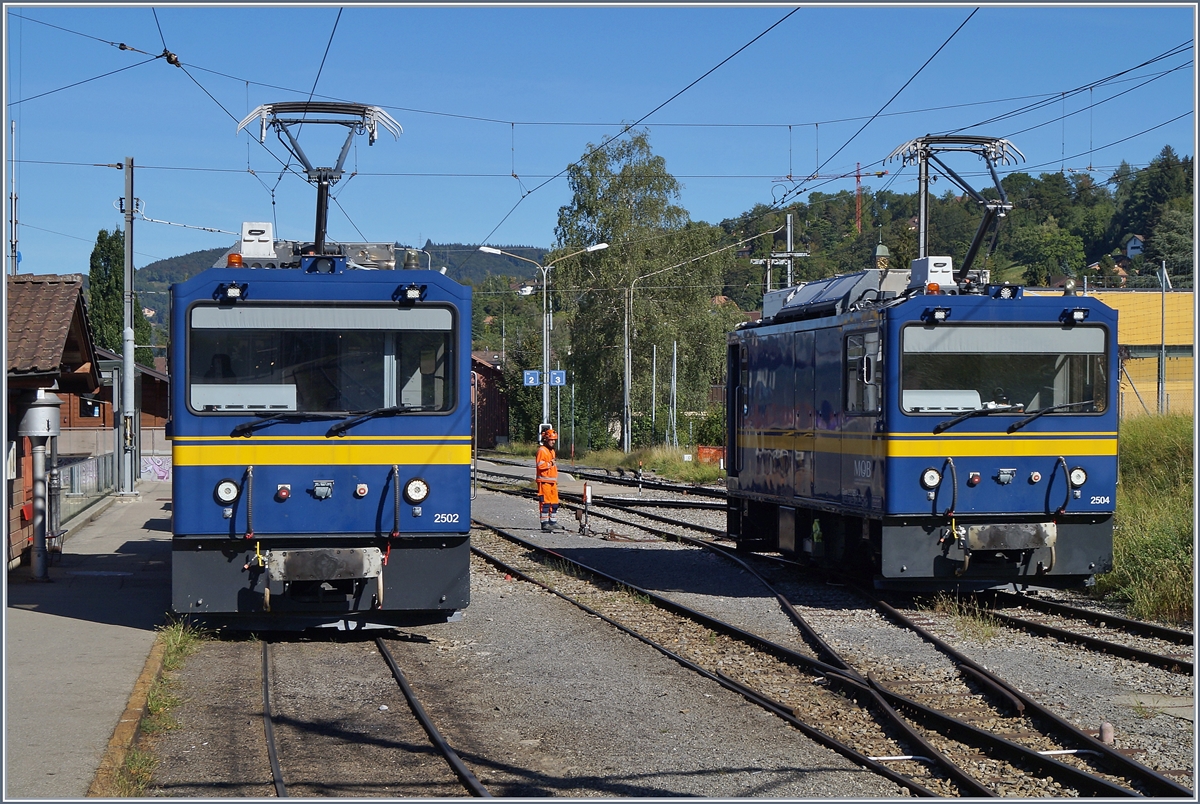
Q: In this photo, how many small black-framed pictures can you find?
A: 0